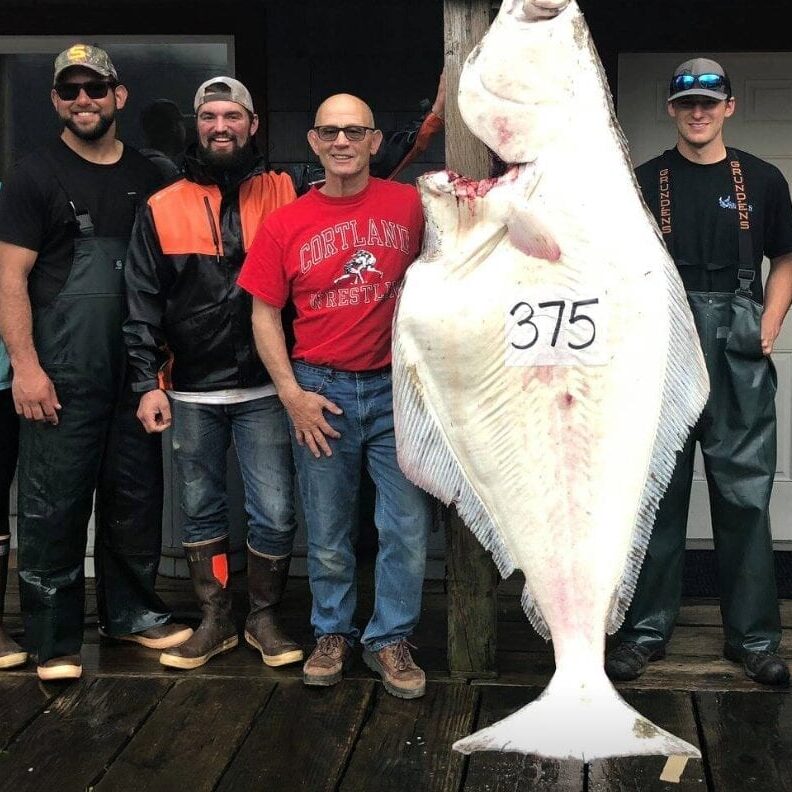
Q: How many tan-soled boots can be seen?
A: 5